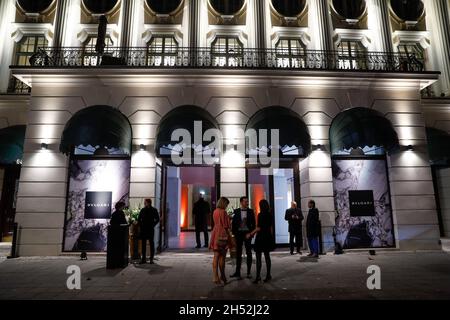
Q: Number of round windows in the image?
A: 7